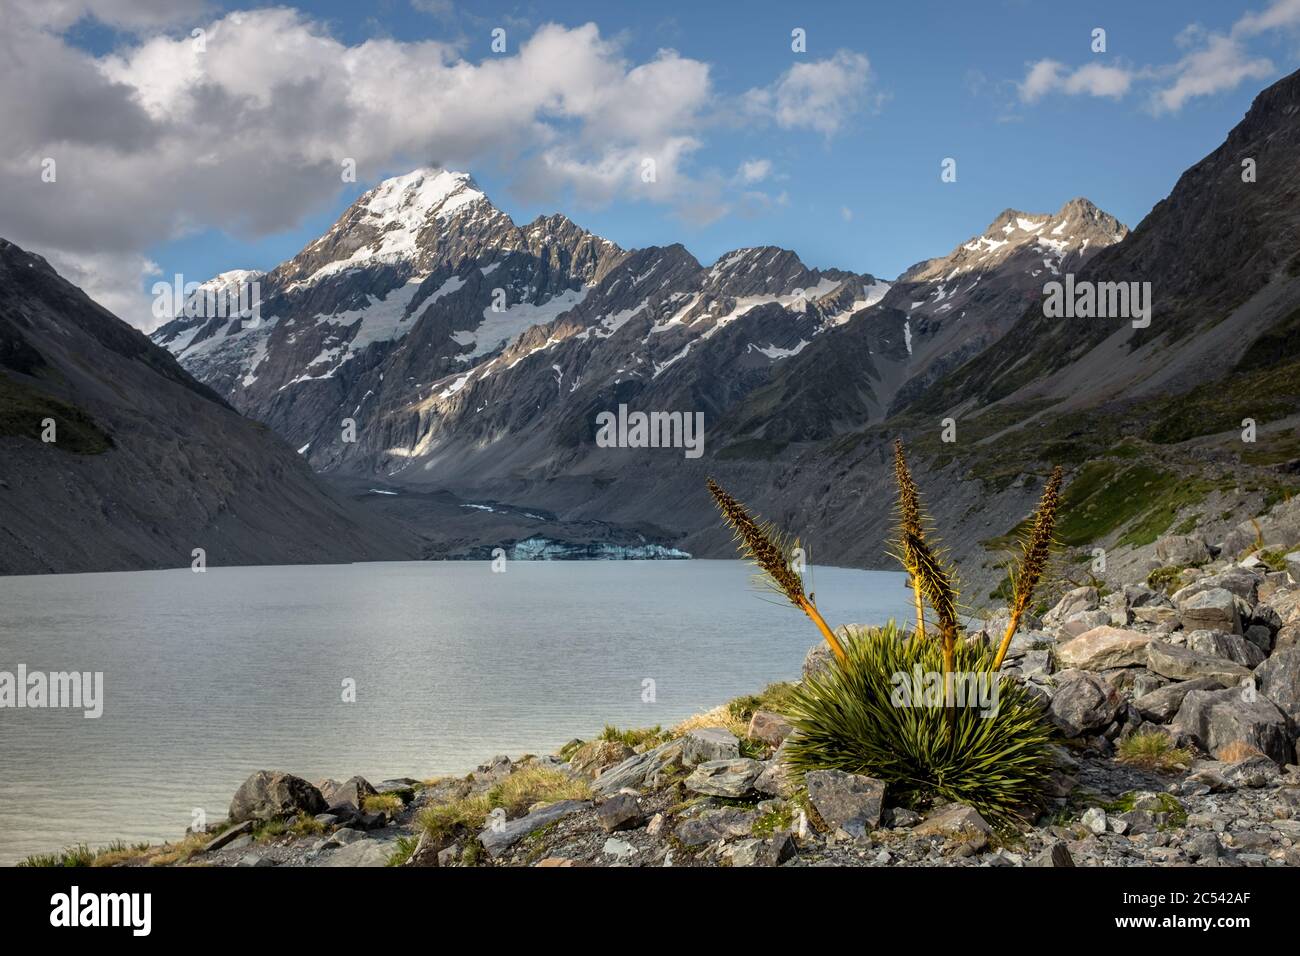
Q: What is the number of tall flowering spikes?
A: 4